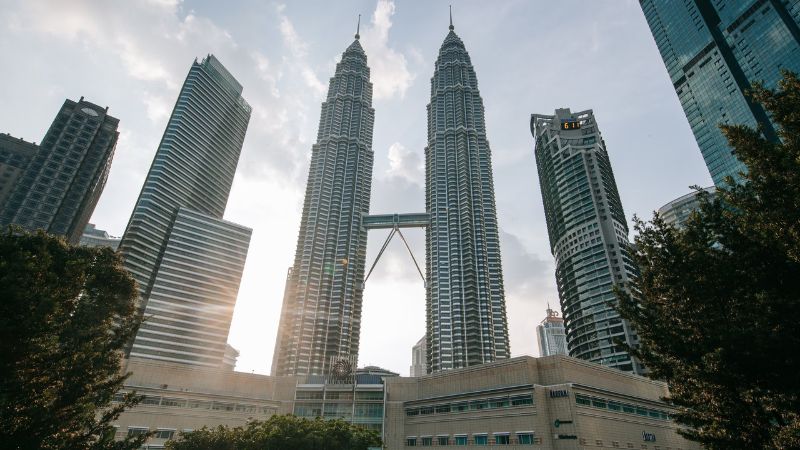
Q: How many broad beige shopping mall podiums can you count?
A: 1